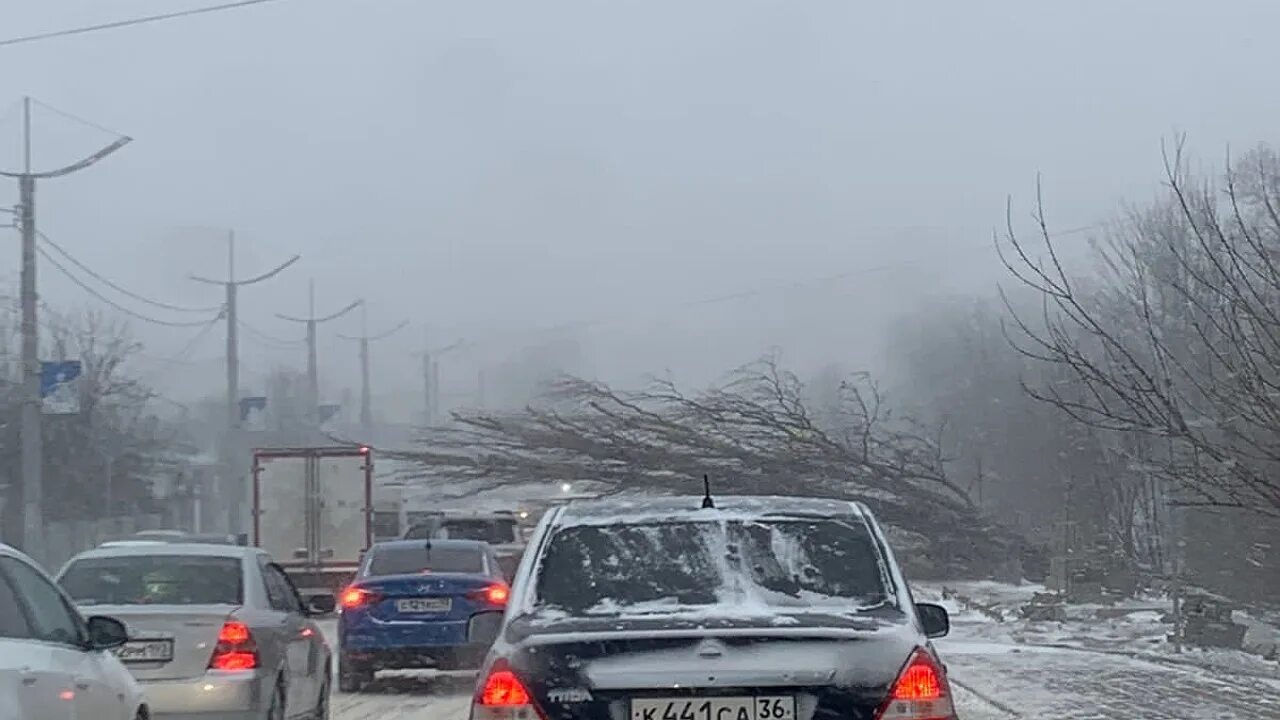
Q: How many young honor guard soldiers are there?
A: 0